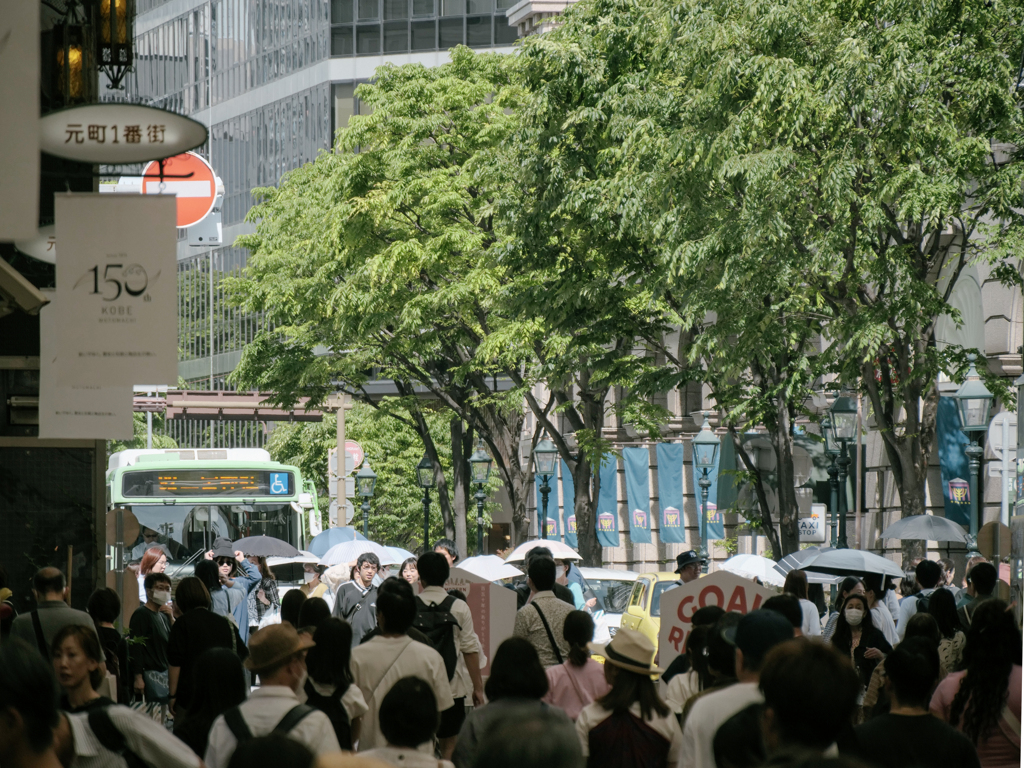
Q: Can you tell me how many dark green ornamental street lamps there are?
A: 8